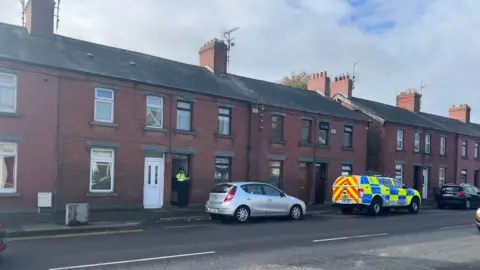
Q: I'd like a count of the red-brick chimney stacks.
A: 6